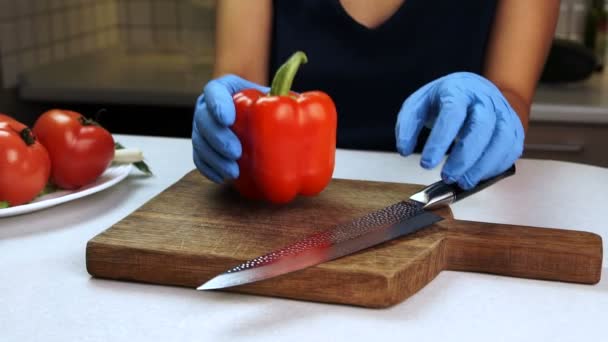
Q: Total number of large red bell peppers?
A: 1